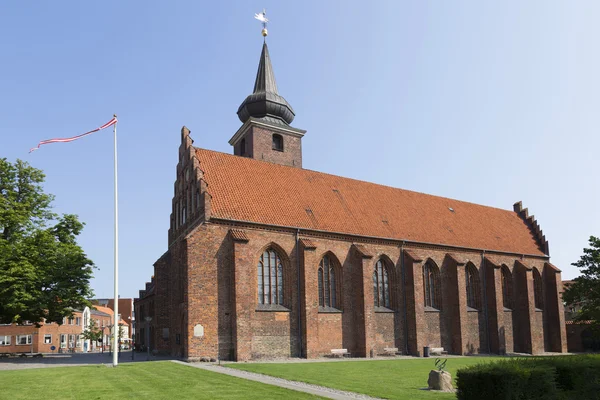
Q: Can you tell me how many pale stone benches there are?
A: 3